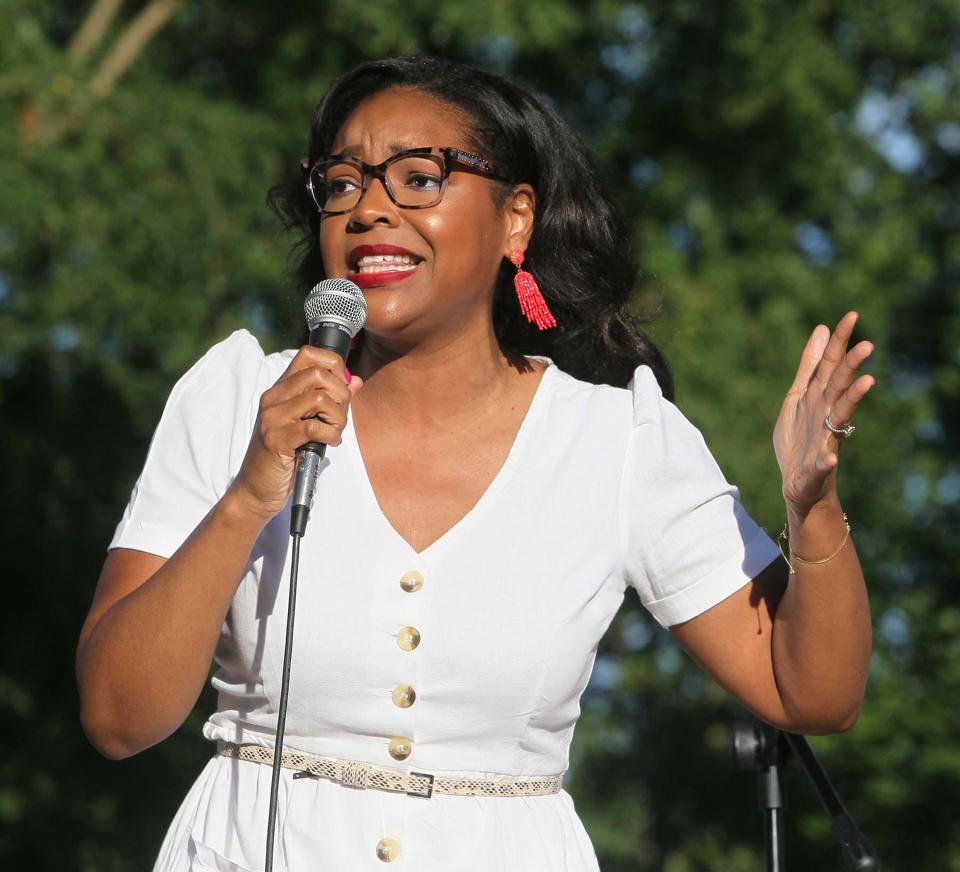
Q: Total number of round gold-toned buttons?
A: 5